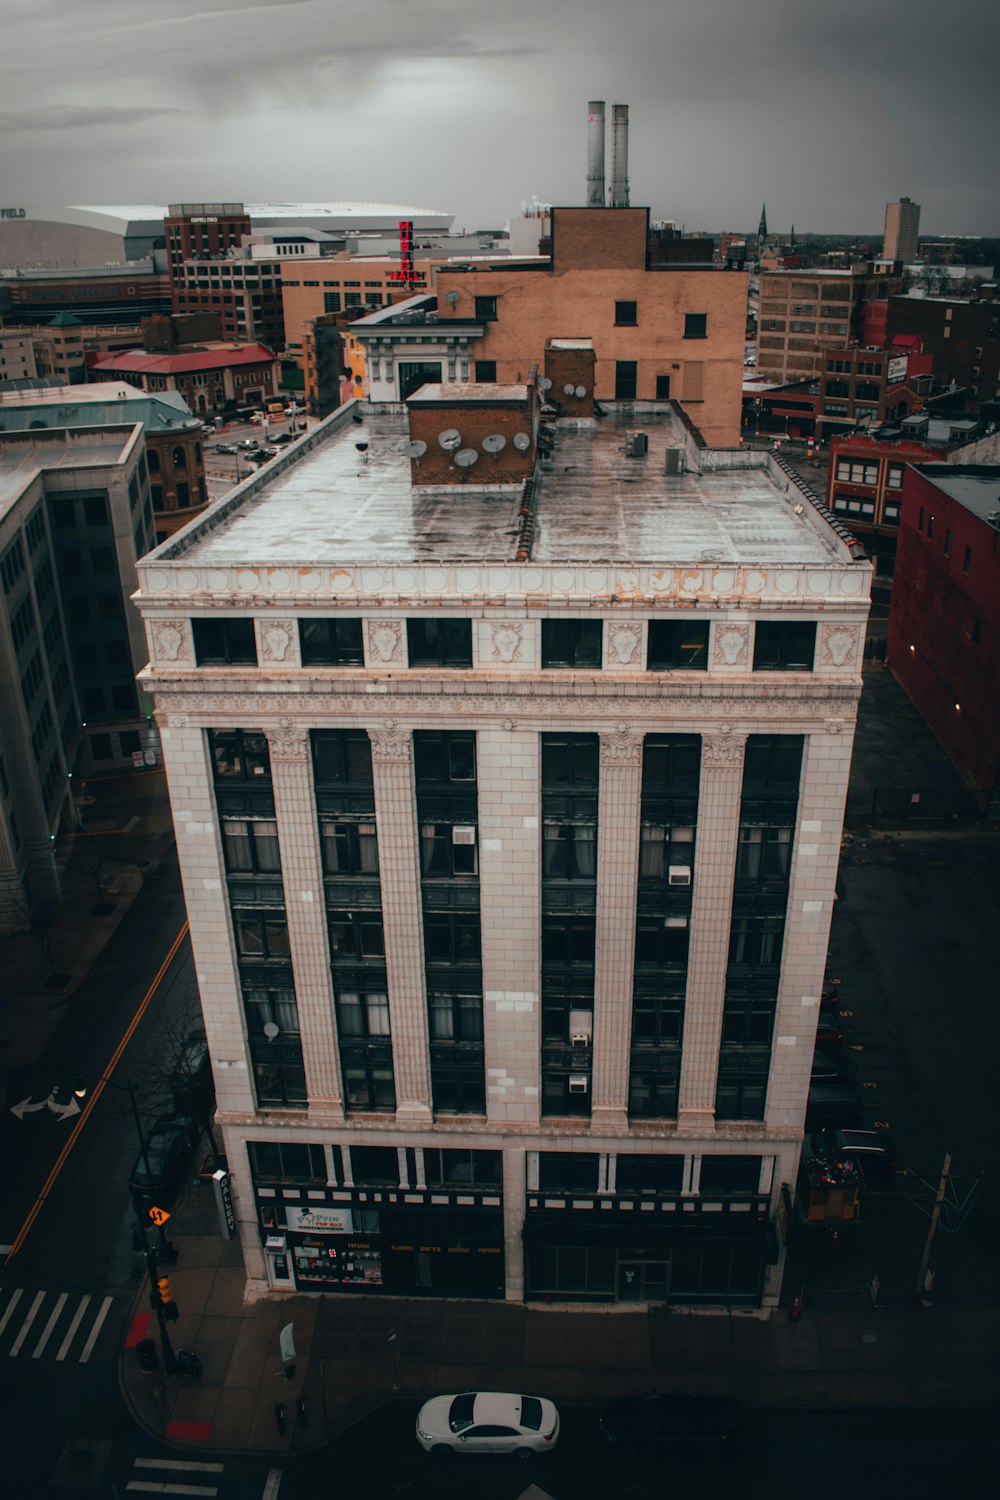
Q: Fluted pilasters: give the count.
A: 4